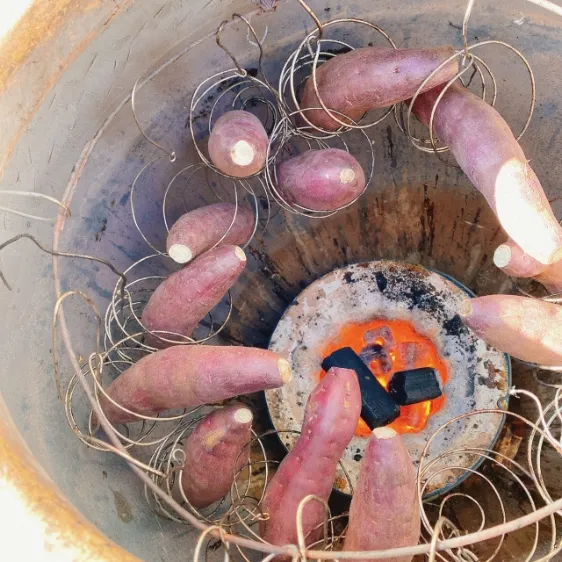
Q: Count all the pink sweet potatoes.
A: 12